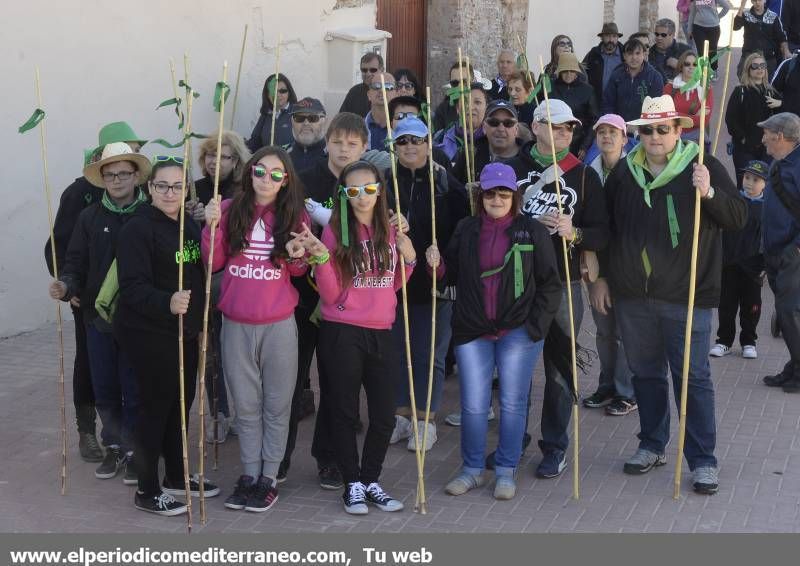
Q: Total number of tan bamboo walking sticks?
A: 15